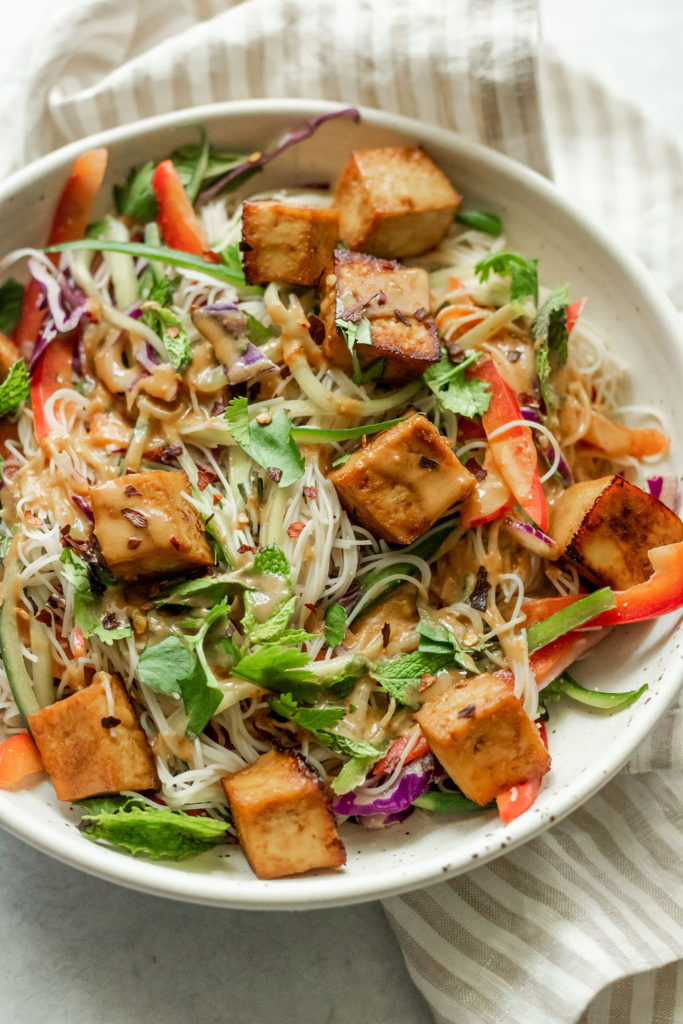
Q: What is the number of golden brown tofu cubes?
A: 9